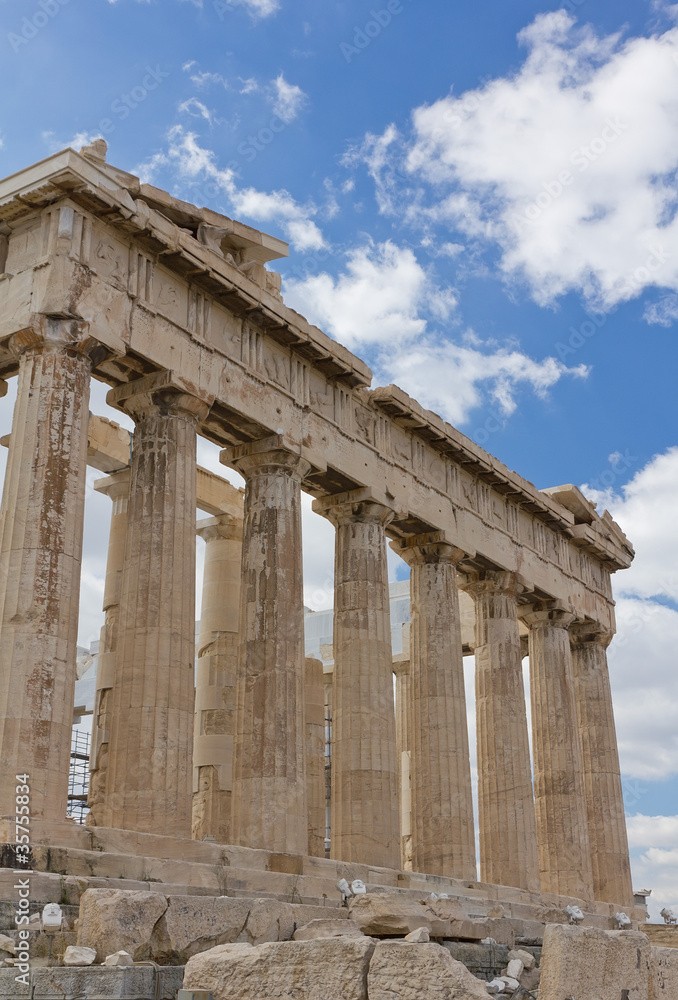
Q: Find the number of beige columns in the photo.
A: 12